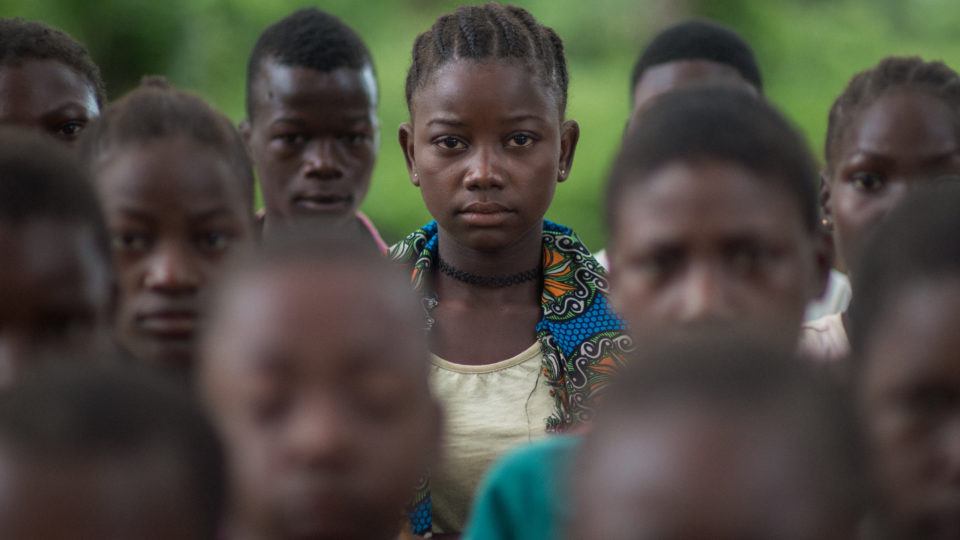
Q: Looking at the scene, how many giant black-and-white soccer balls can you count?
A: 0